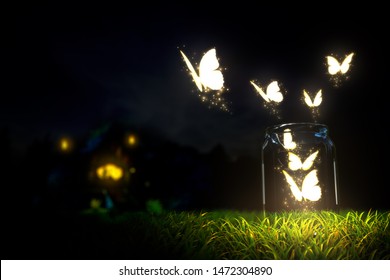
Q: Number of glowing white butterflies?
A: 7